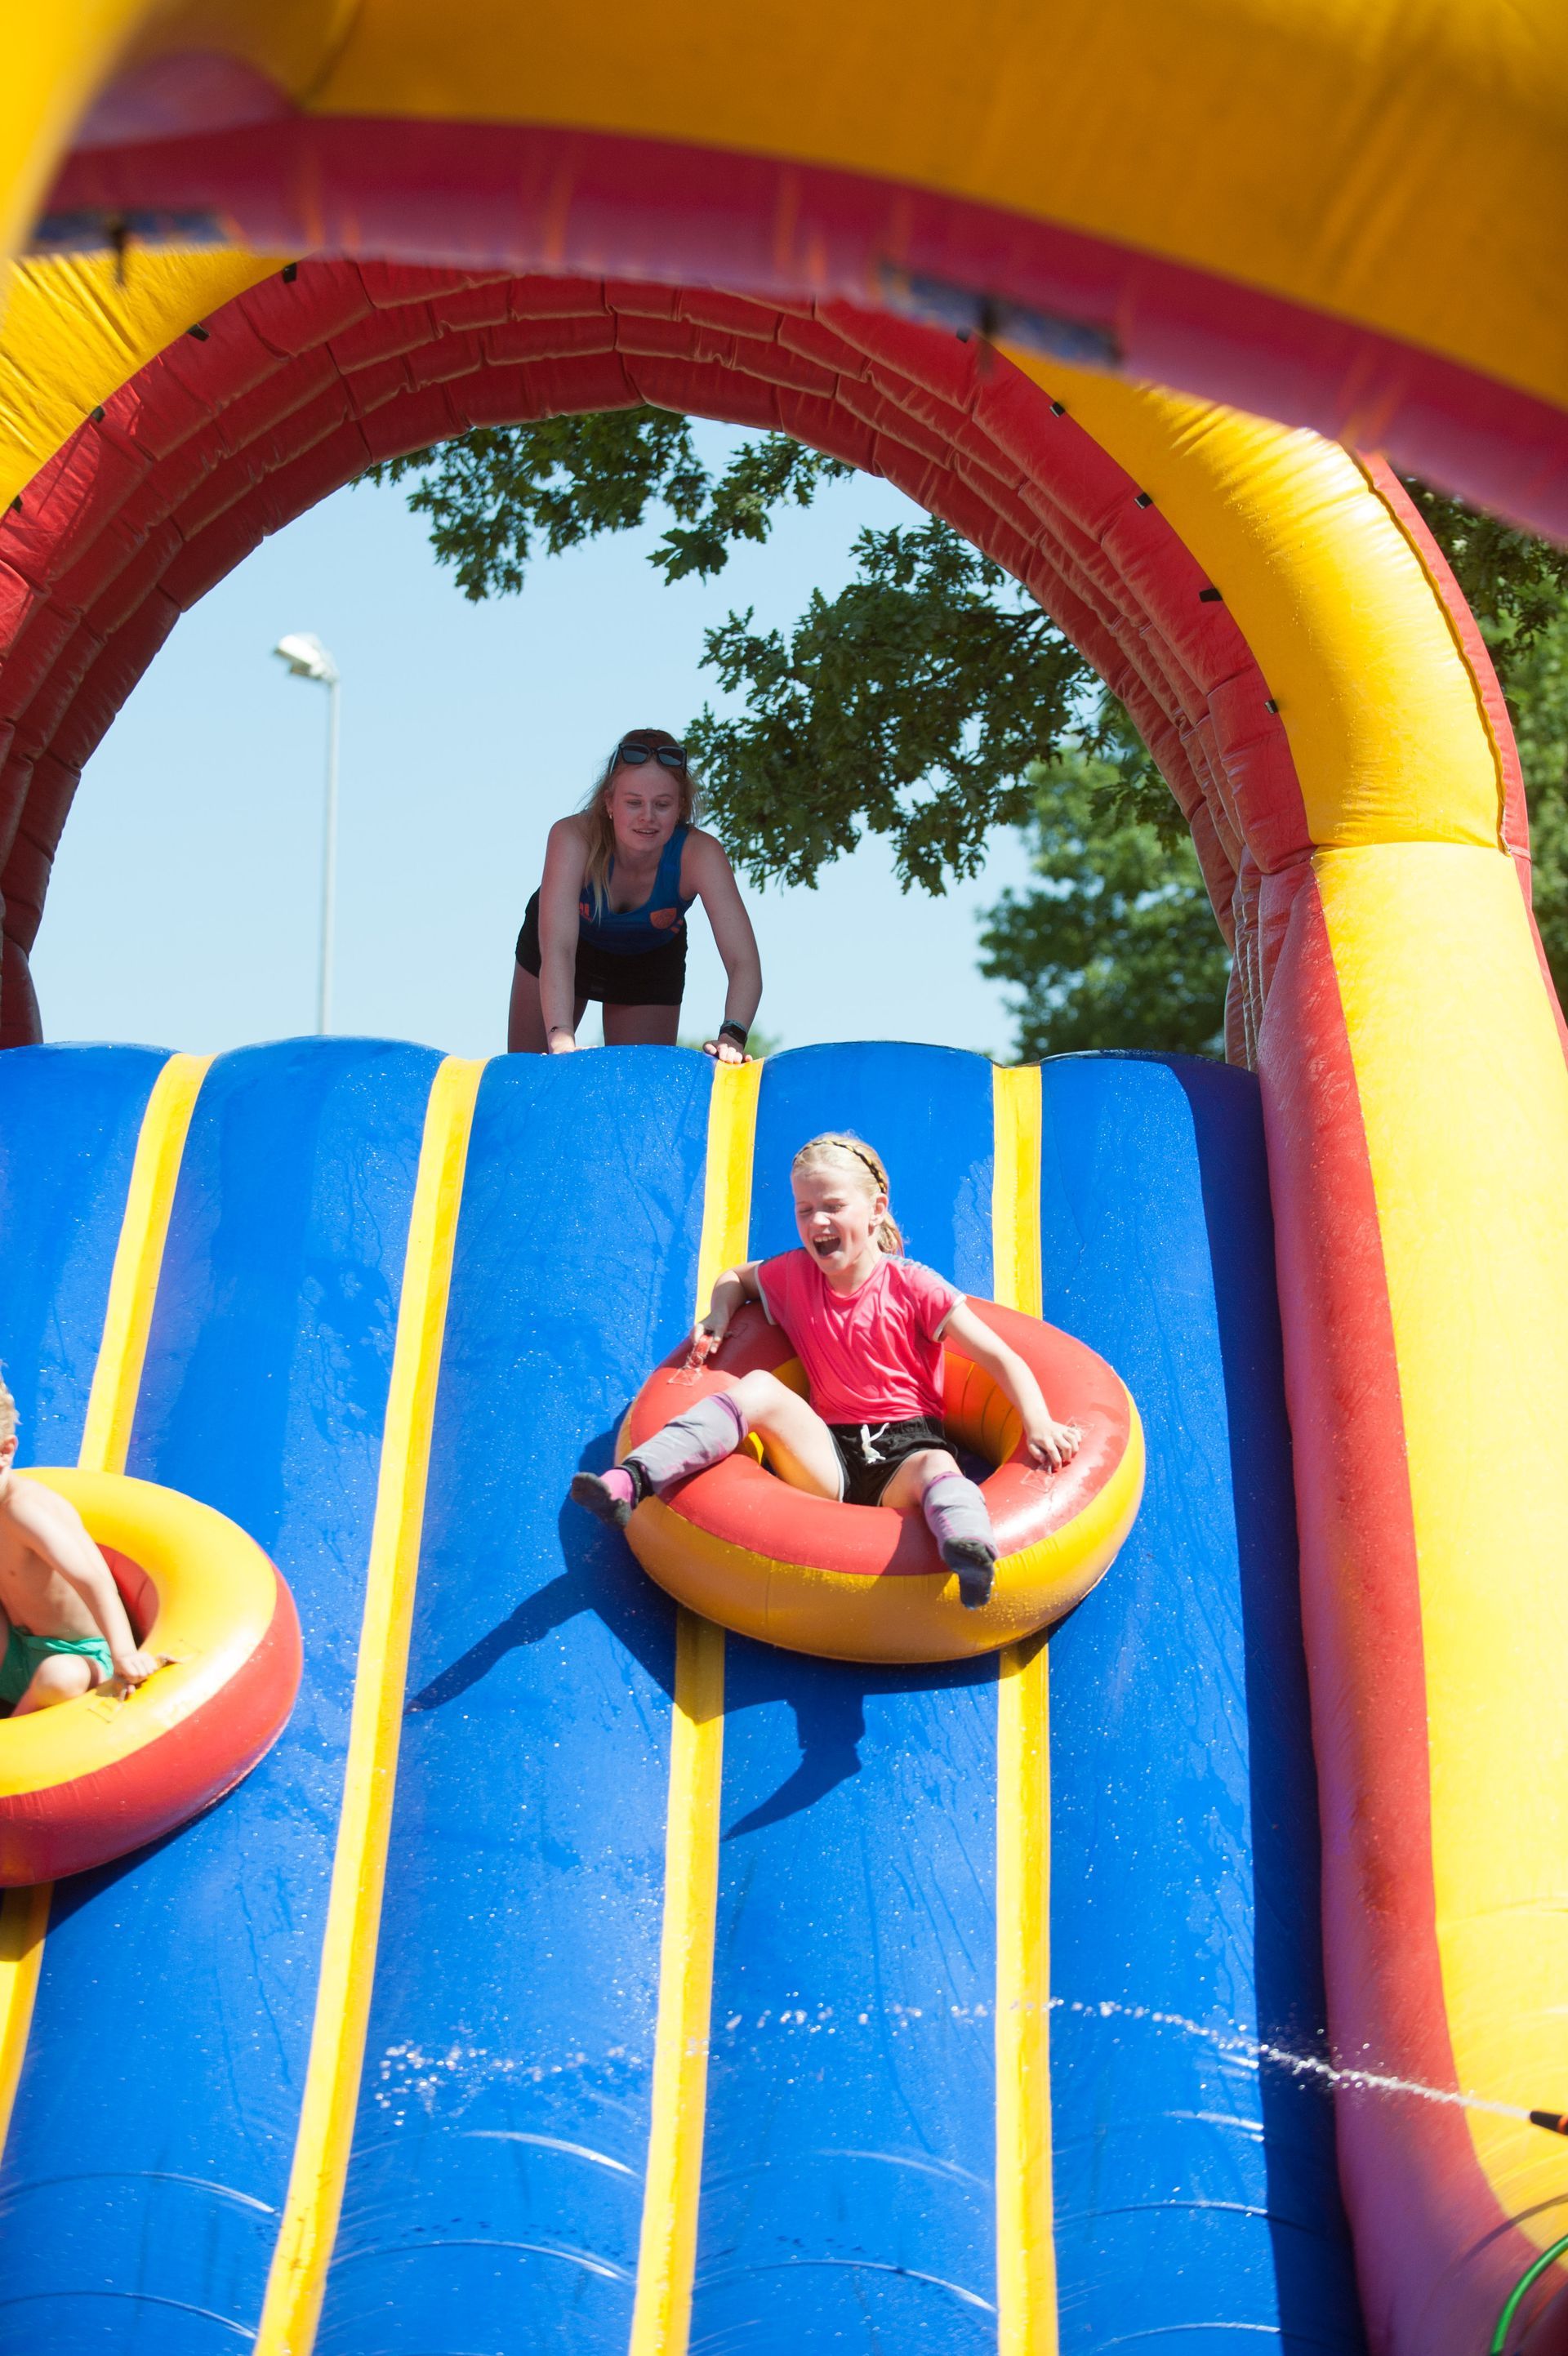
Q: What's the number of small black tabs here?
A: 9